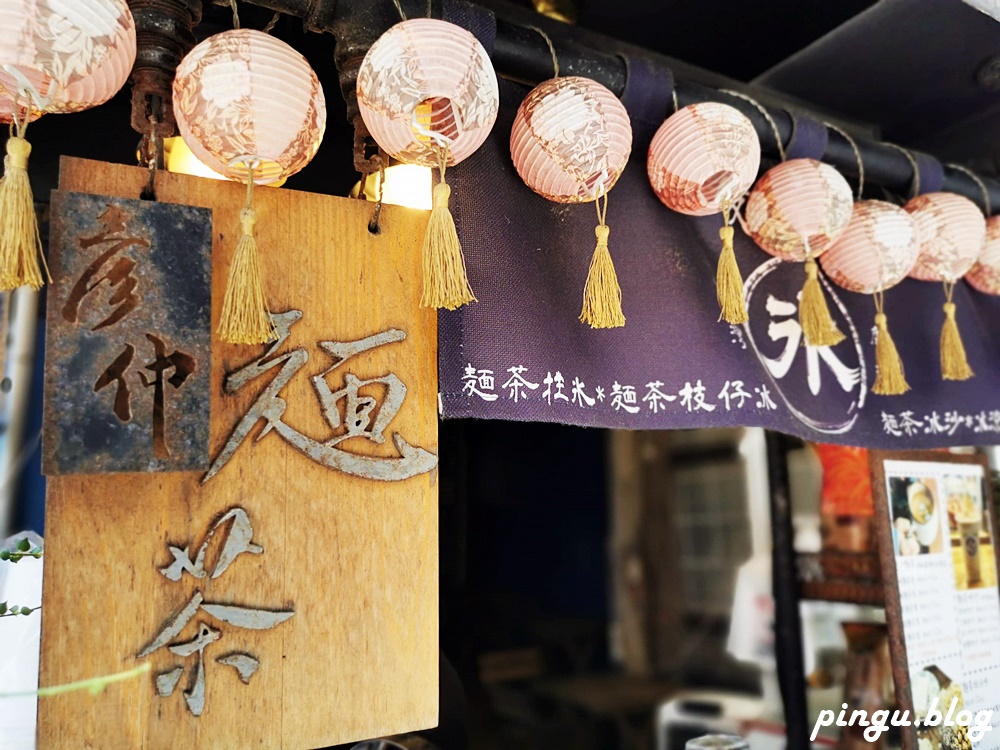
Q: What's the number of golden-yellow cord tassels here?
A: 8